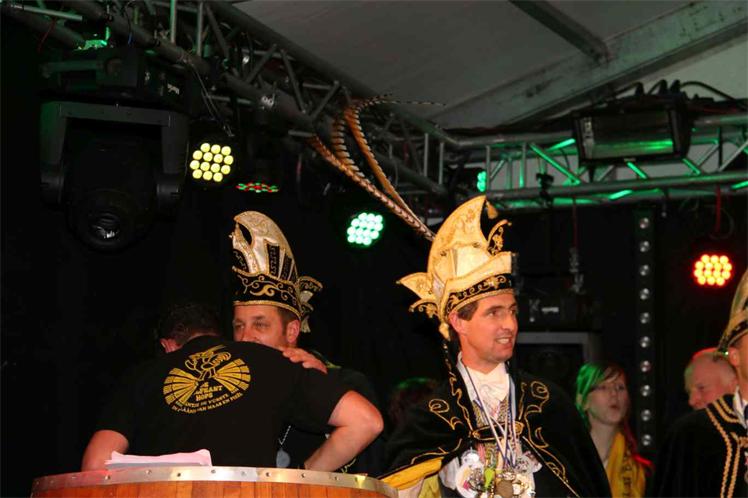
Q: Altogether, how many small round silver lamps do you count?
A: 10